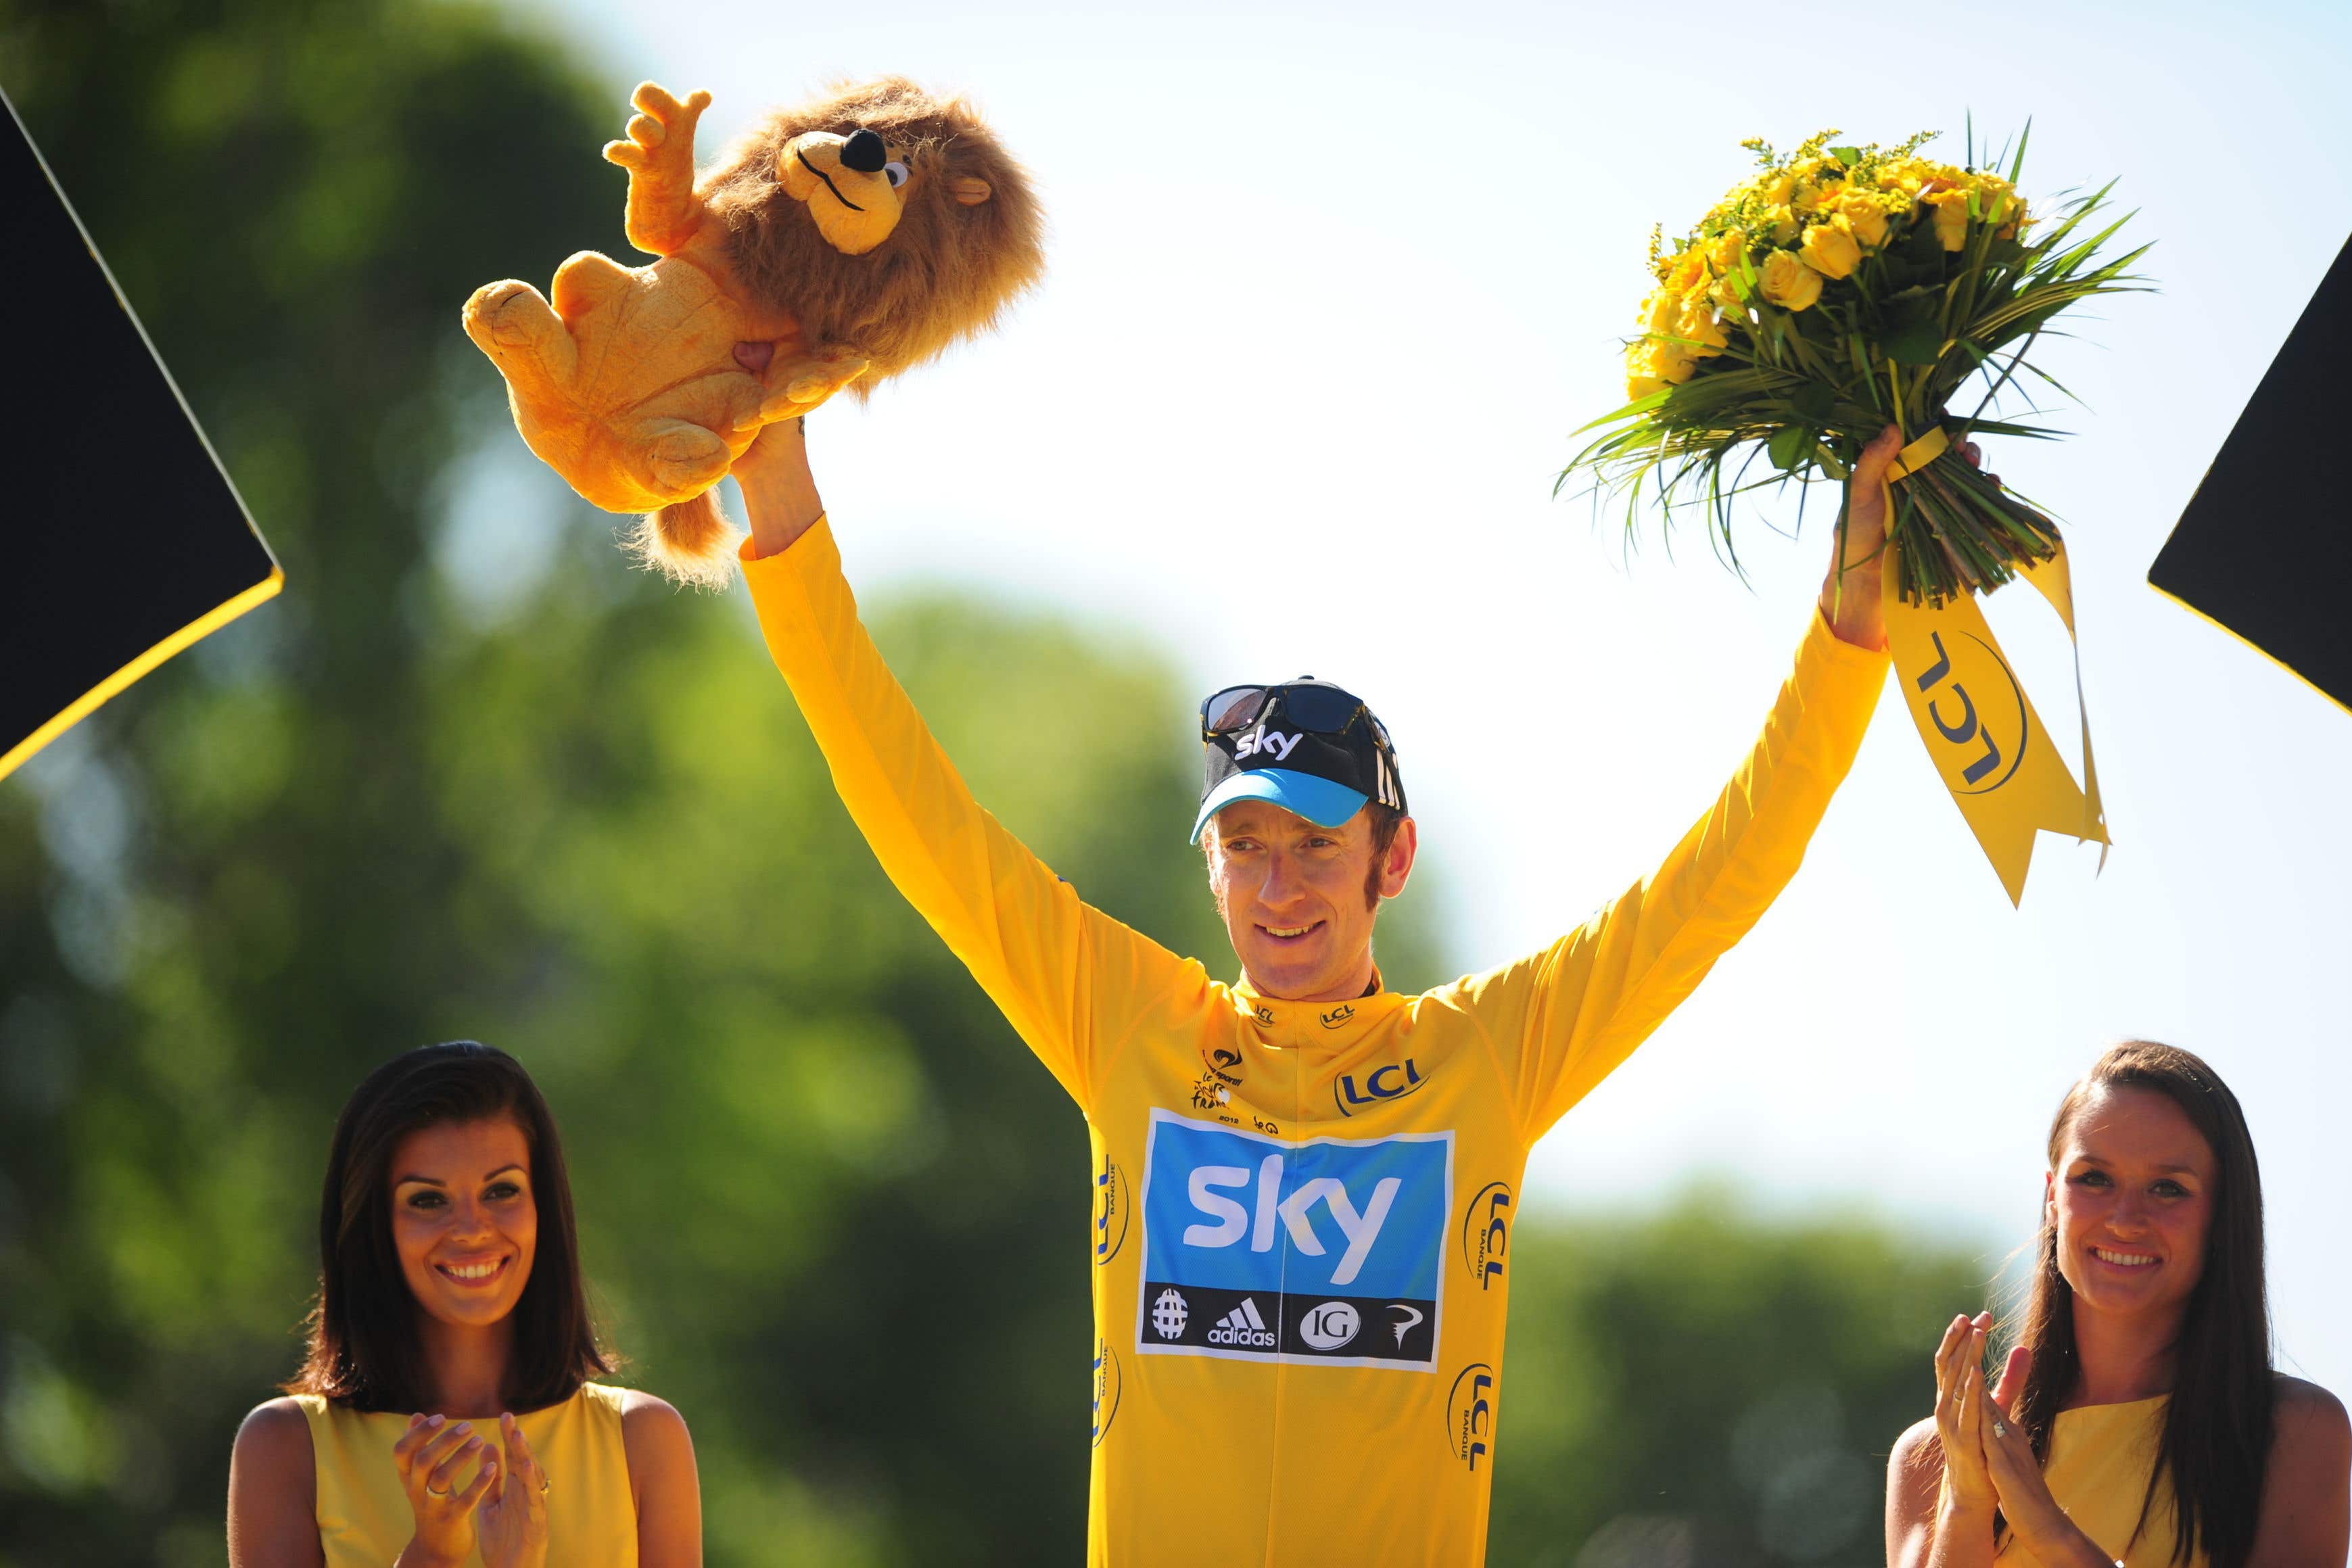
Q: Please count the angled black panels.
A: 2